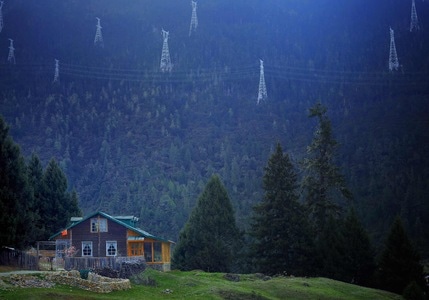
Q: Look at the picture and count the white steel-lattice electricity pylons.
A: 9